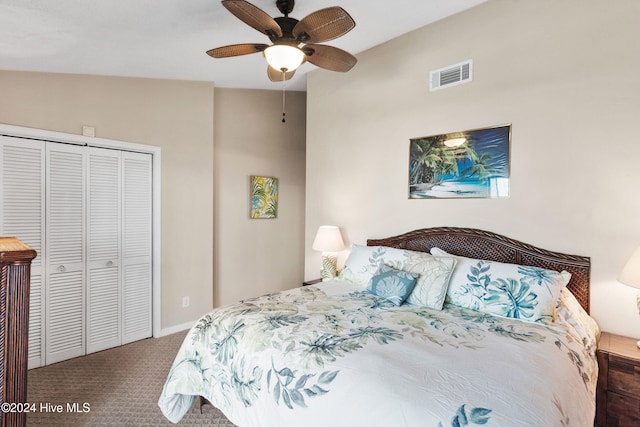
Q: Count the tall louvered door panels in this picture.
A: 4